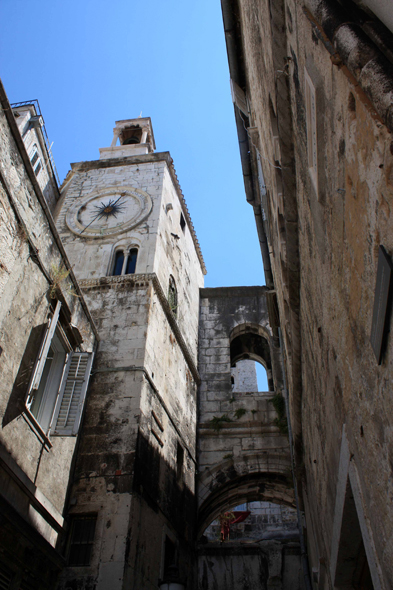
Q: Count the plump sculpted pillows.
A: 0